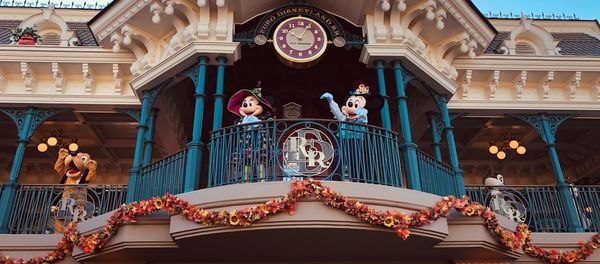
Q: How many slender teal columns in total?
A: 10